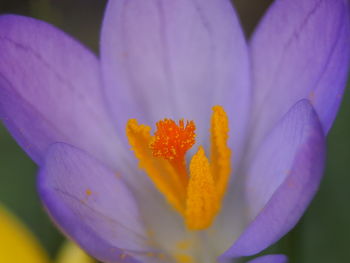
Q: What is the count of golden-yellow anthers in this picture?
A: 3